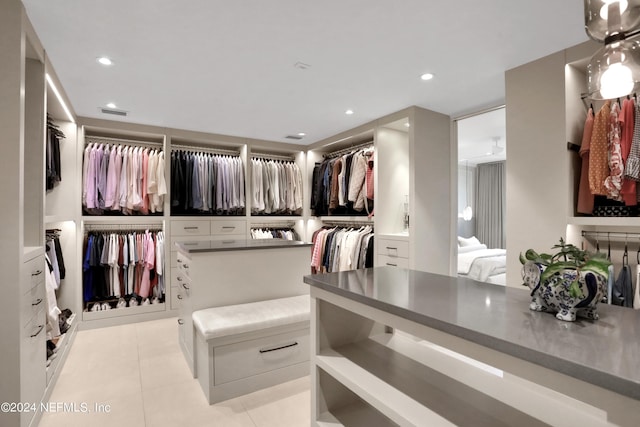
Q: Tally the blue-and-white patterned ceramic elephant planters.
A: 1